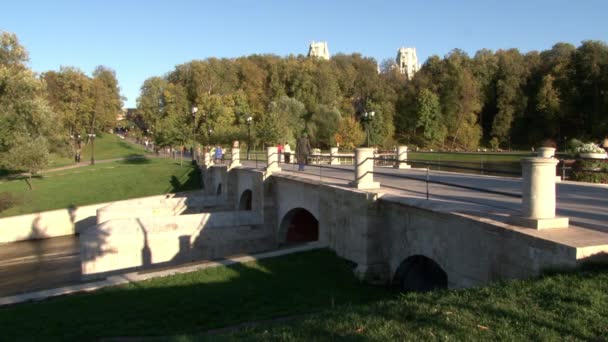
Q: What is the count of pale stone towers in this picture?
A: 2